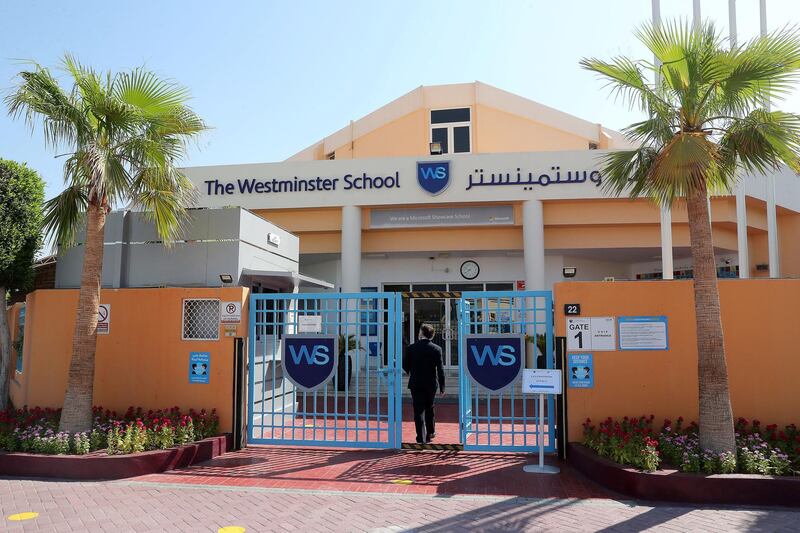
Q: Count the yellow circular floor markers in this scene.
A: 3